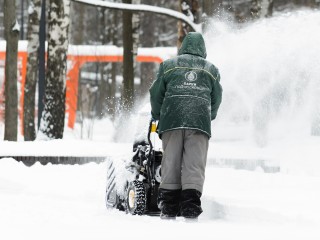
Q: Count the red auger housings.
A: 0